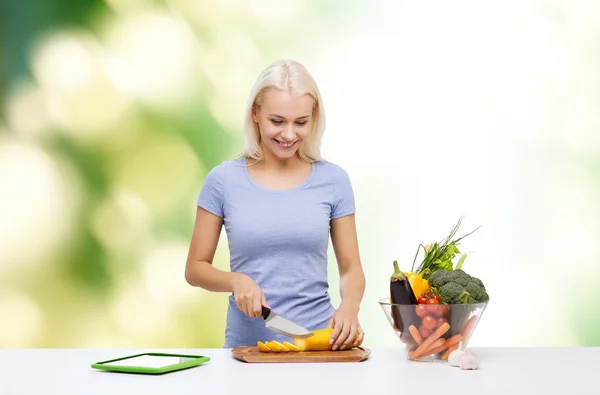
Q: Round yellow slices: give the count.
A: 4